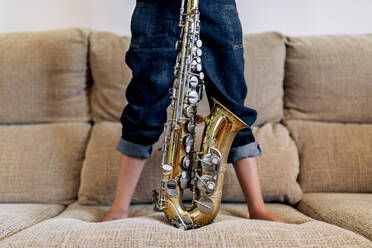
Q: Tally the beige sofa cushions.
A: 9